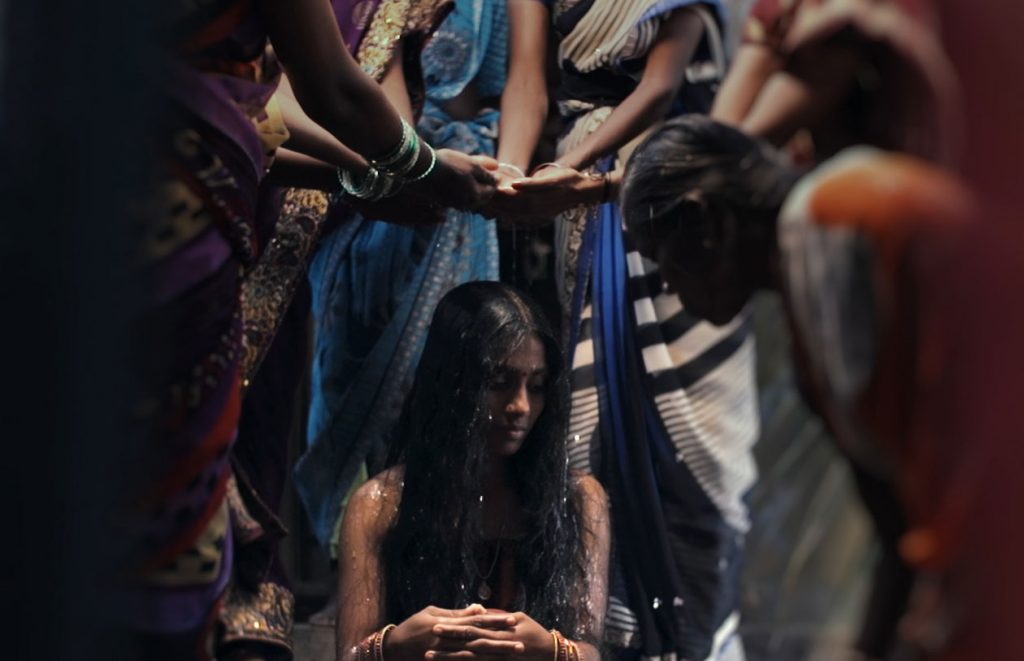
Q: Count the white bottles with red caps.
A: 0